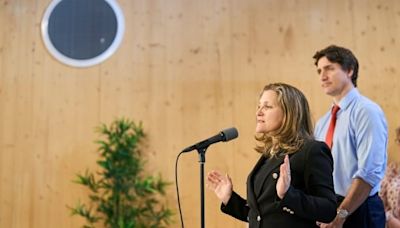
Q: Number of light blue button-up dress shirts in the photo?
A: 1